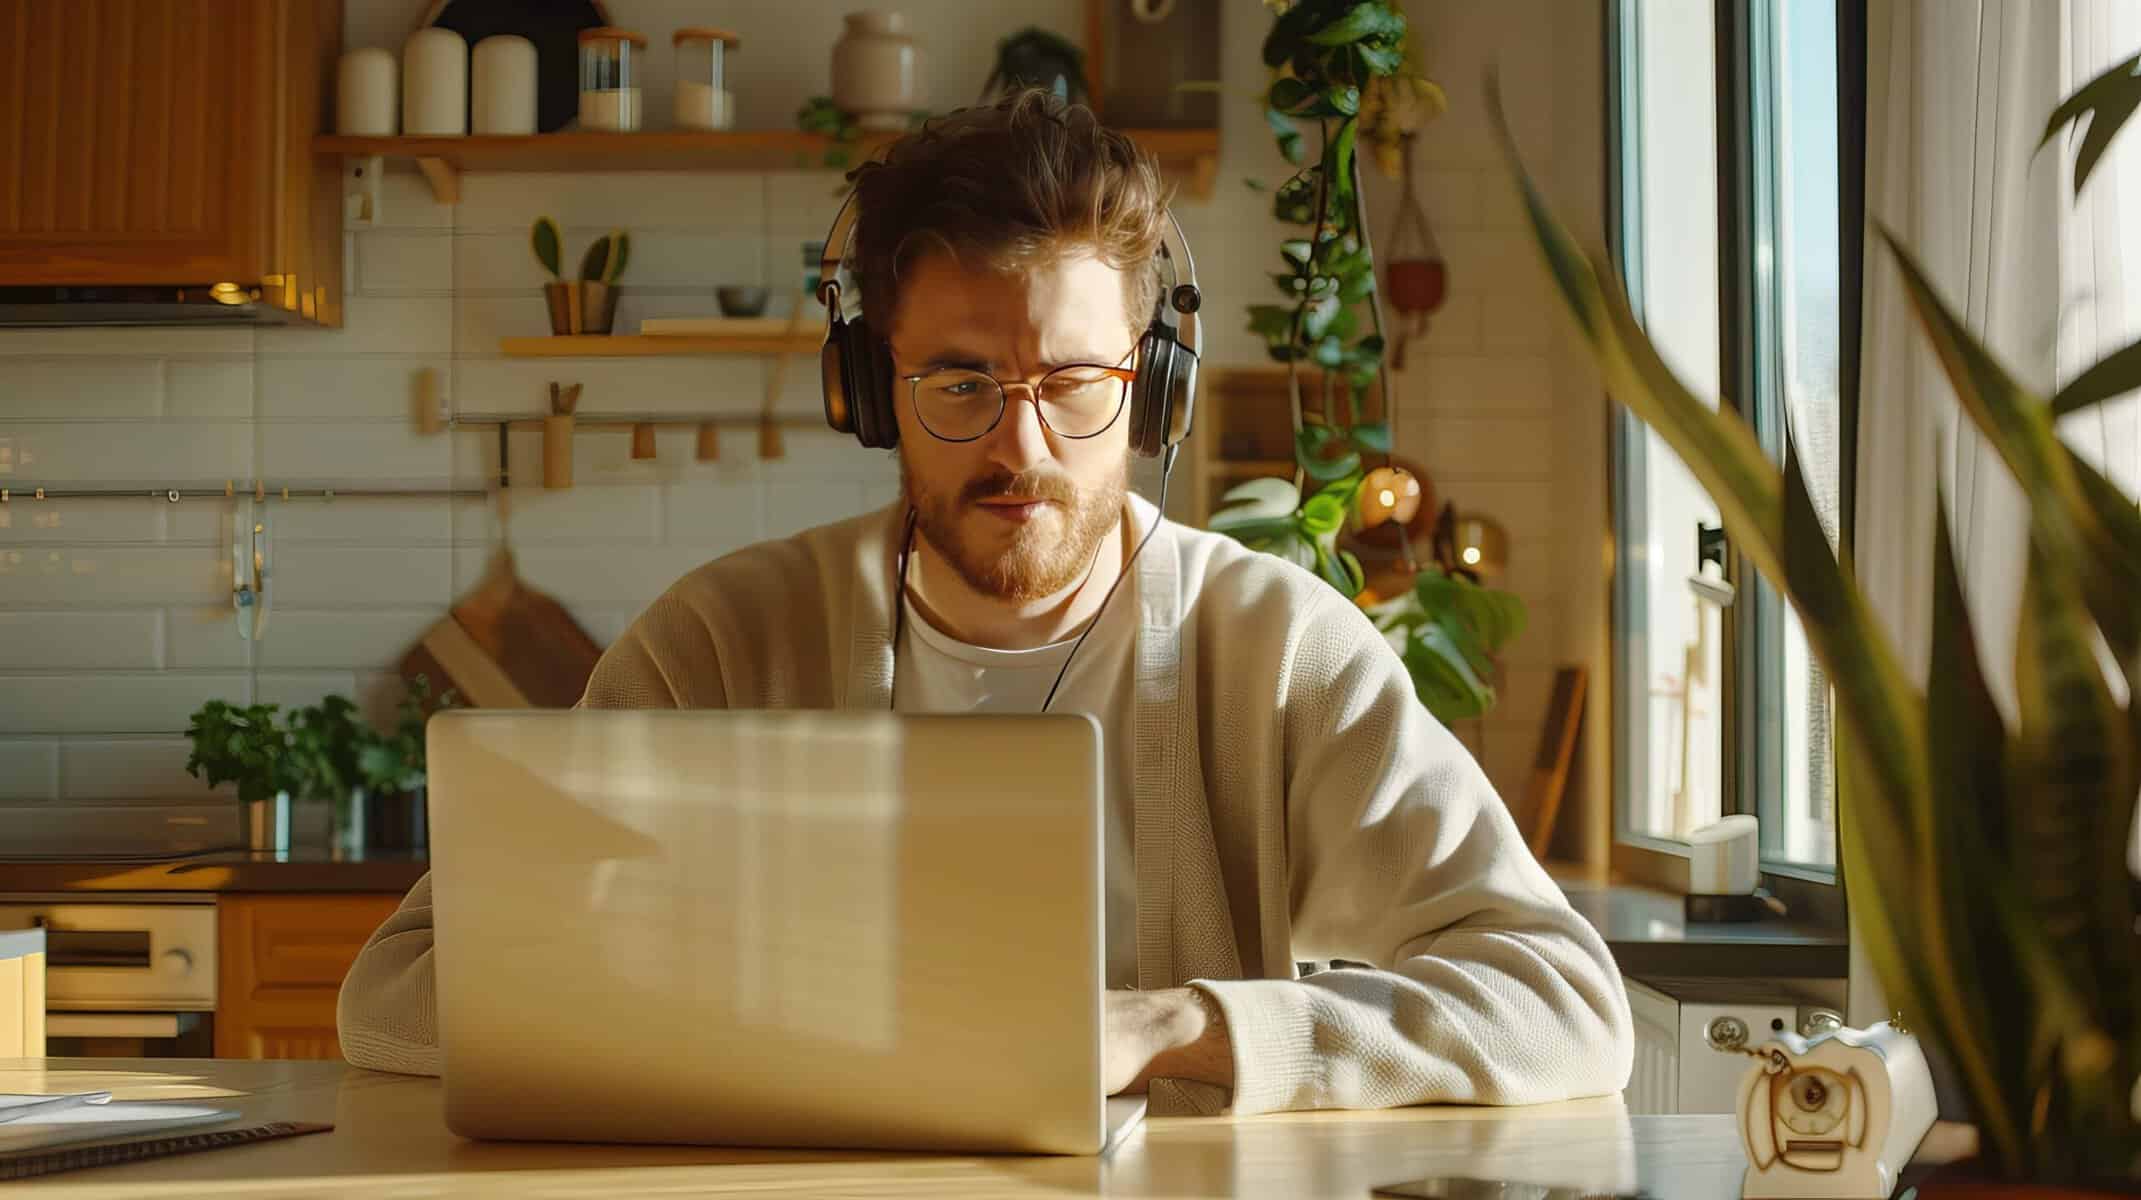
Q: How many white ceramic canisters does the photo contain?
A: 3